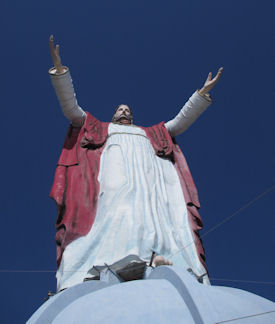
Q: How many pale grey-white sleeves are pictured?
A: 2